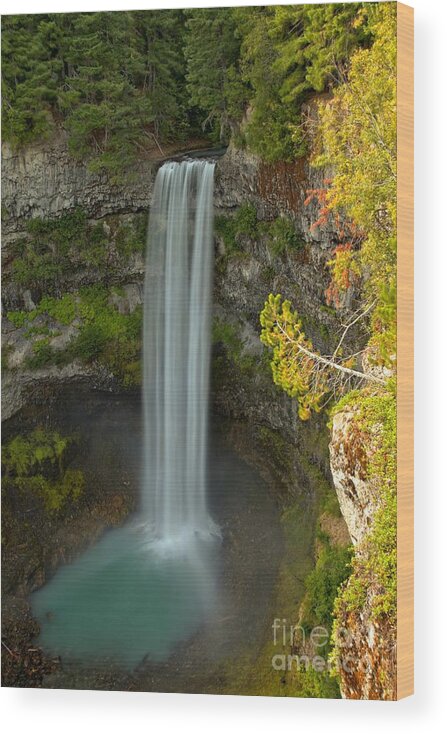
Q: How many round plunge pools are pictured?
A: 1